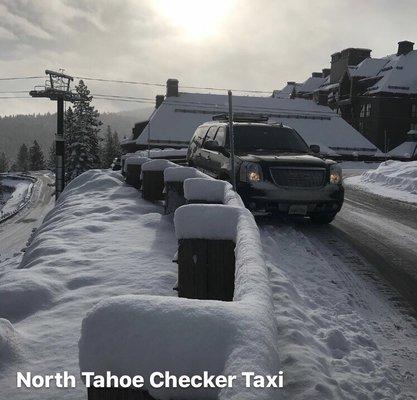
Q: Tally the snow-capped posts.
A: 7